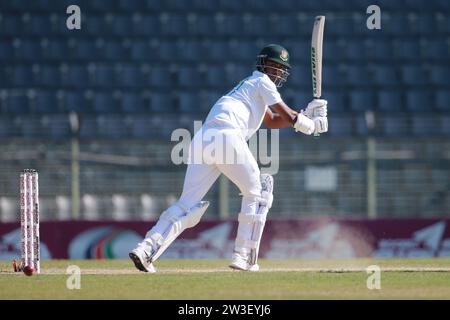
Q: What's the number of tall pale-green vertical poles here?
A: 3